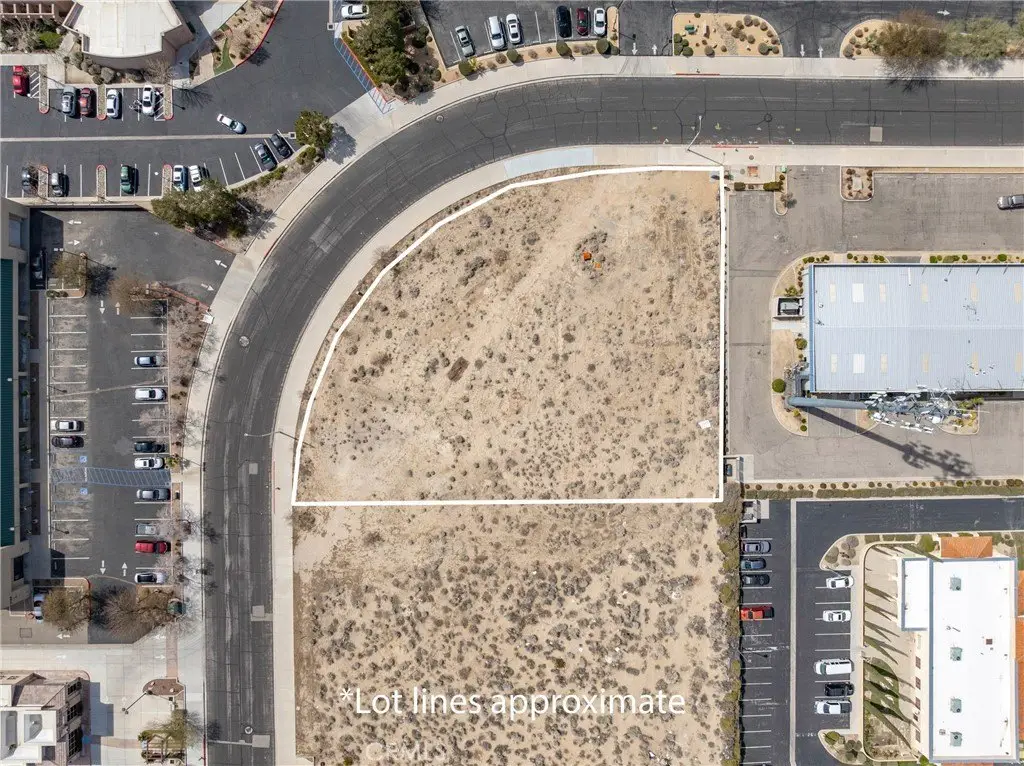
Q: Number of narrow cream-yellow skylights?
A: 10